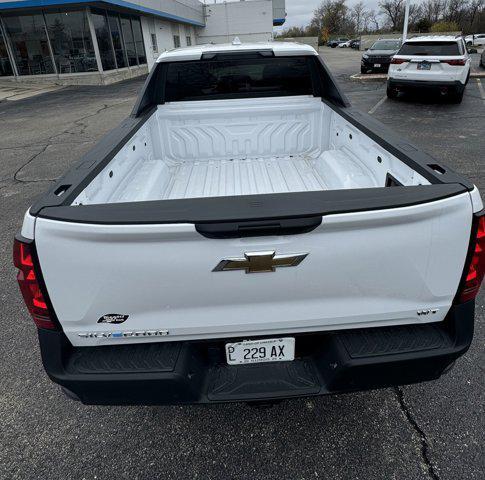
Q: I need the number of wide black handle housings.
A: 1